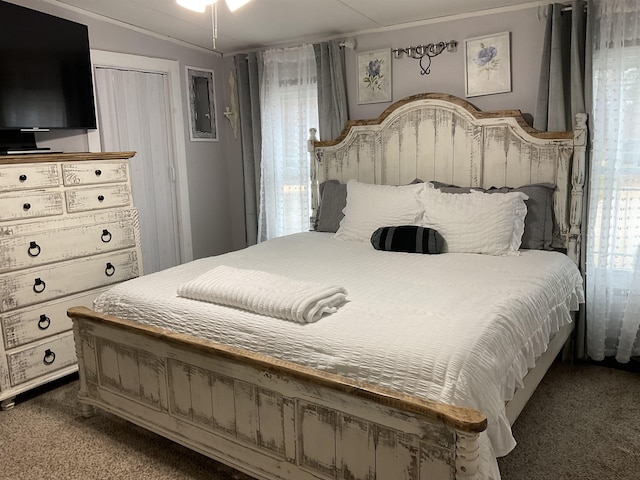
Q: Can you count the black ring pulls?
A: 6